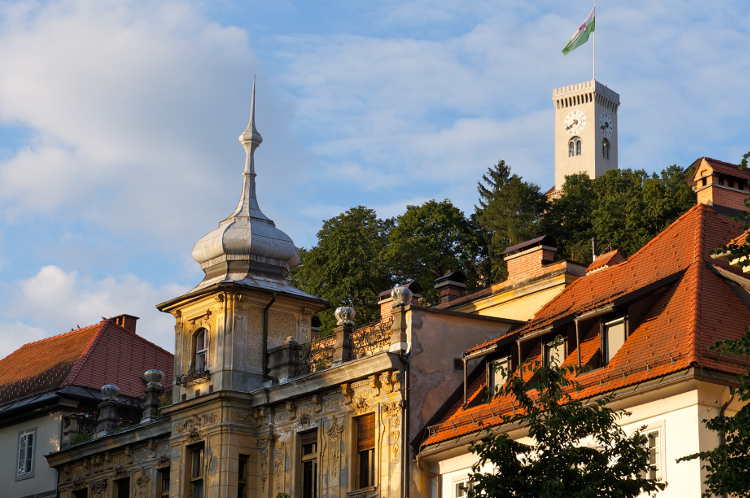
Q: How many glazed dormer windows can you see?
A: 3